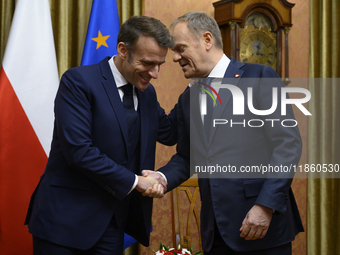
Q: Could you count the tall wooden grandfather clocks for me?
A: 1